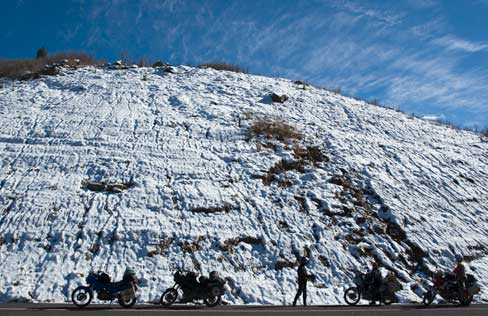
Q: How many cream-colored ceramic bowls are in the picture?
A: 0